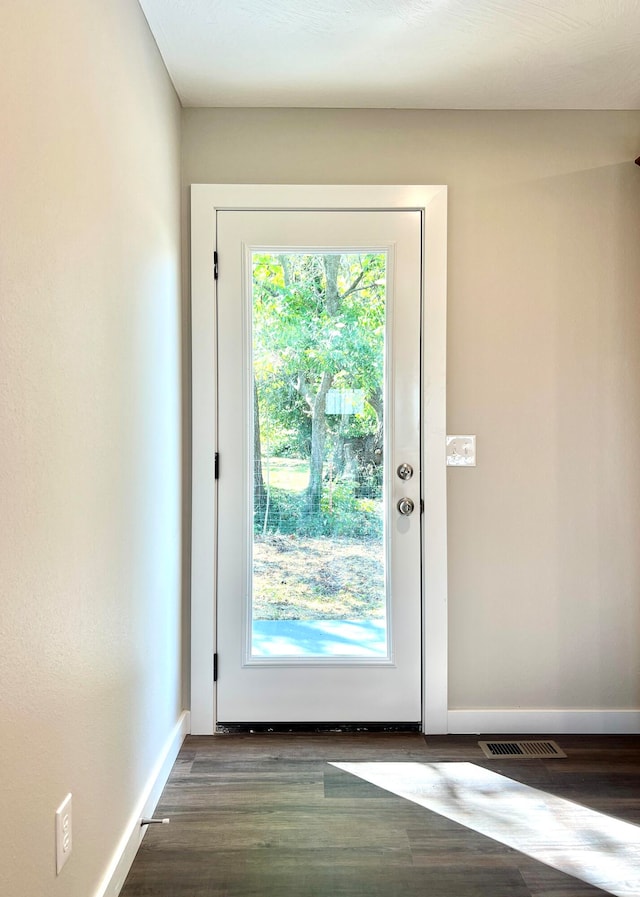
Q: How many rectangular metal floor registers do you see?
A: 1